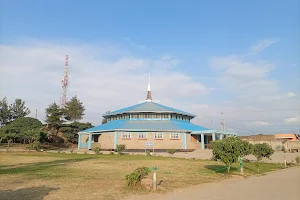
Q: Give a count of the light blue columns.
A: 7